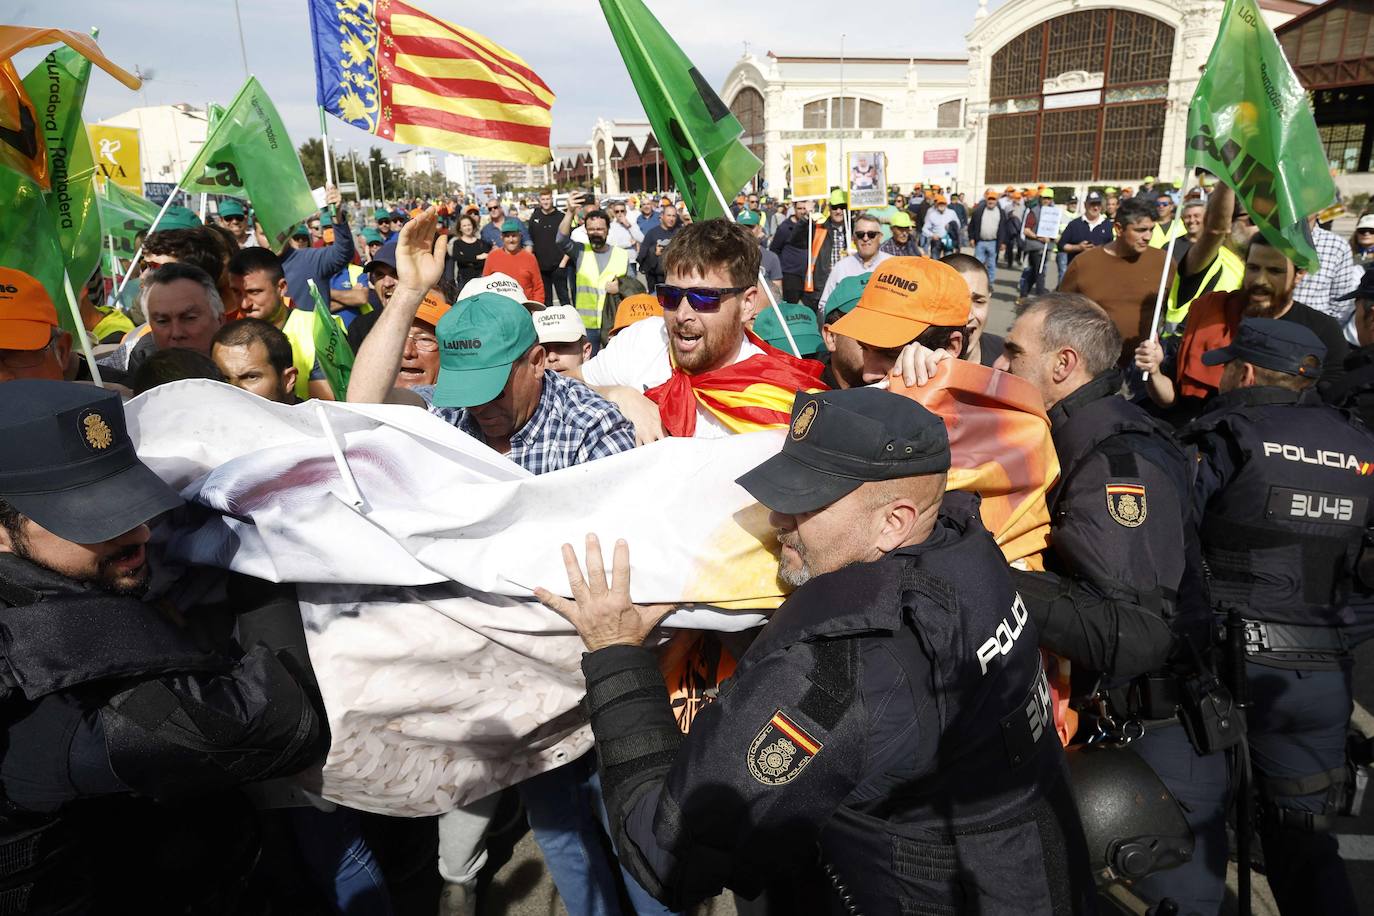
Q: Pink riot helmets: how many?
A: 0